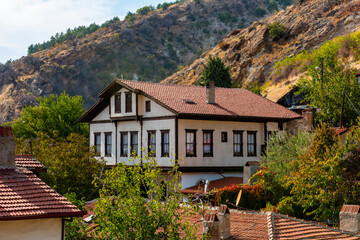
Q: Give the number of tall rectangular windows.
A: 12